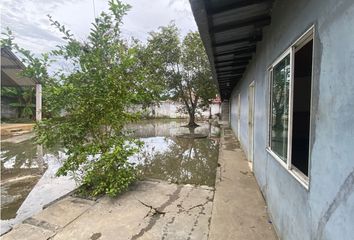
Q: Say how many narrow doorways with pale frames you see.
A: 2